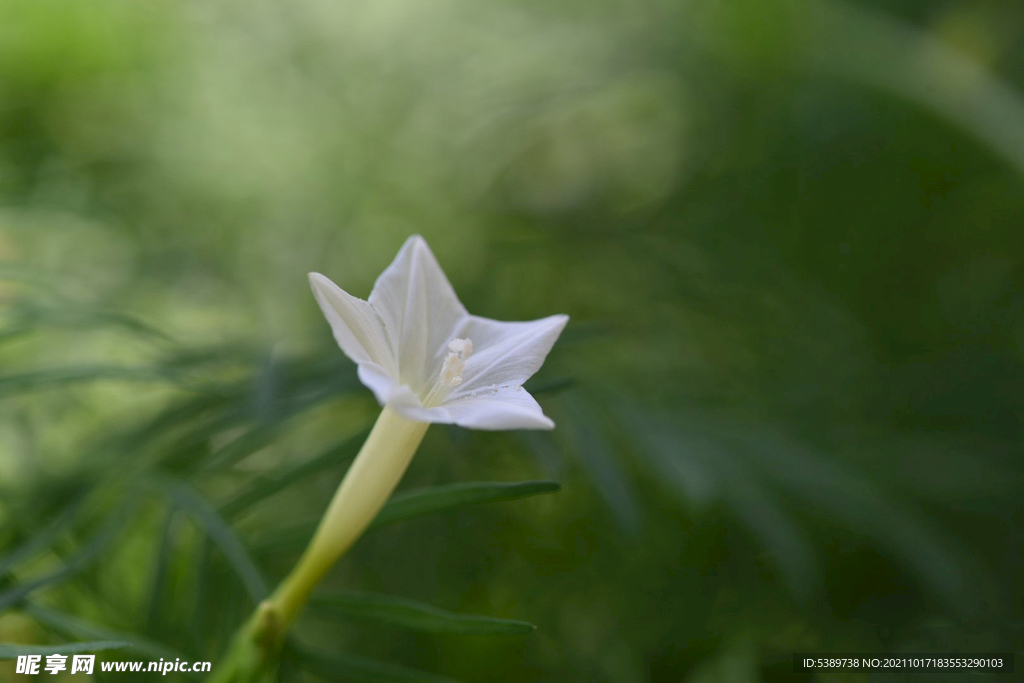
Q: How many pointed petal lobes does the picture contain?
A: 5